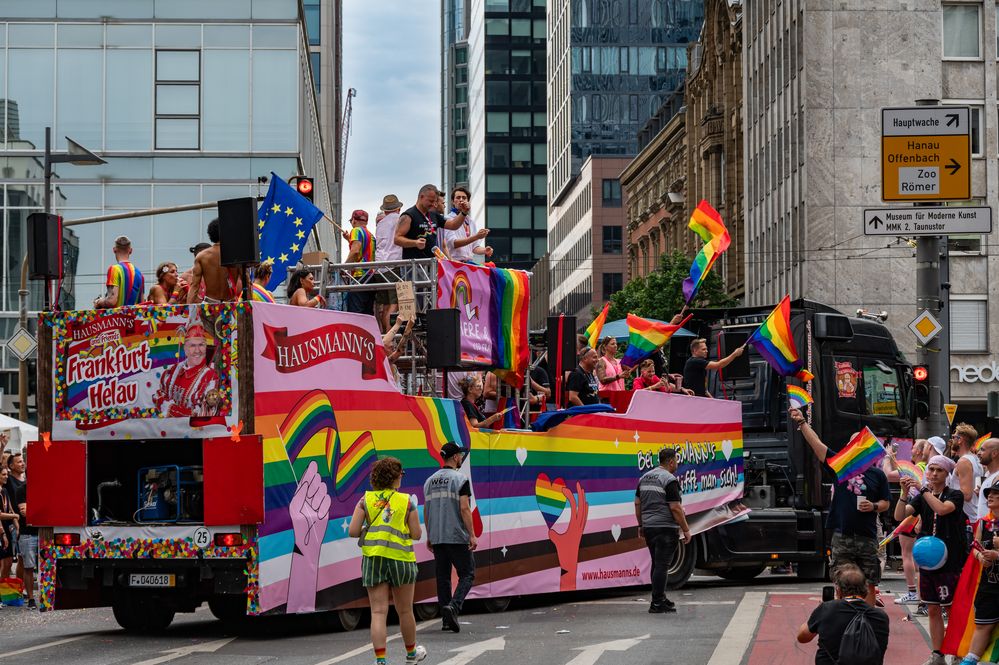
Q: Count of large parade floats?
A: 1